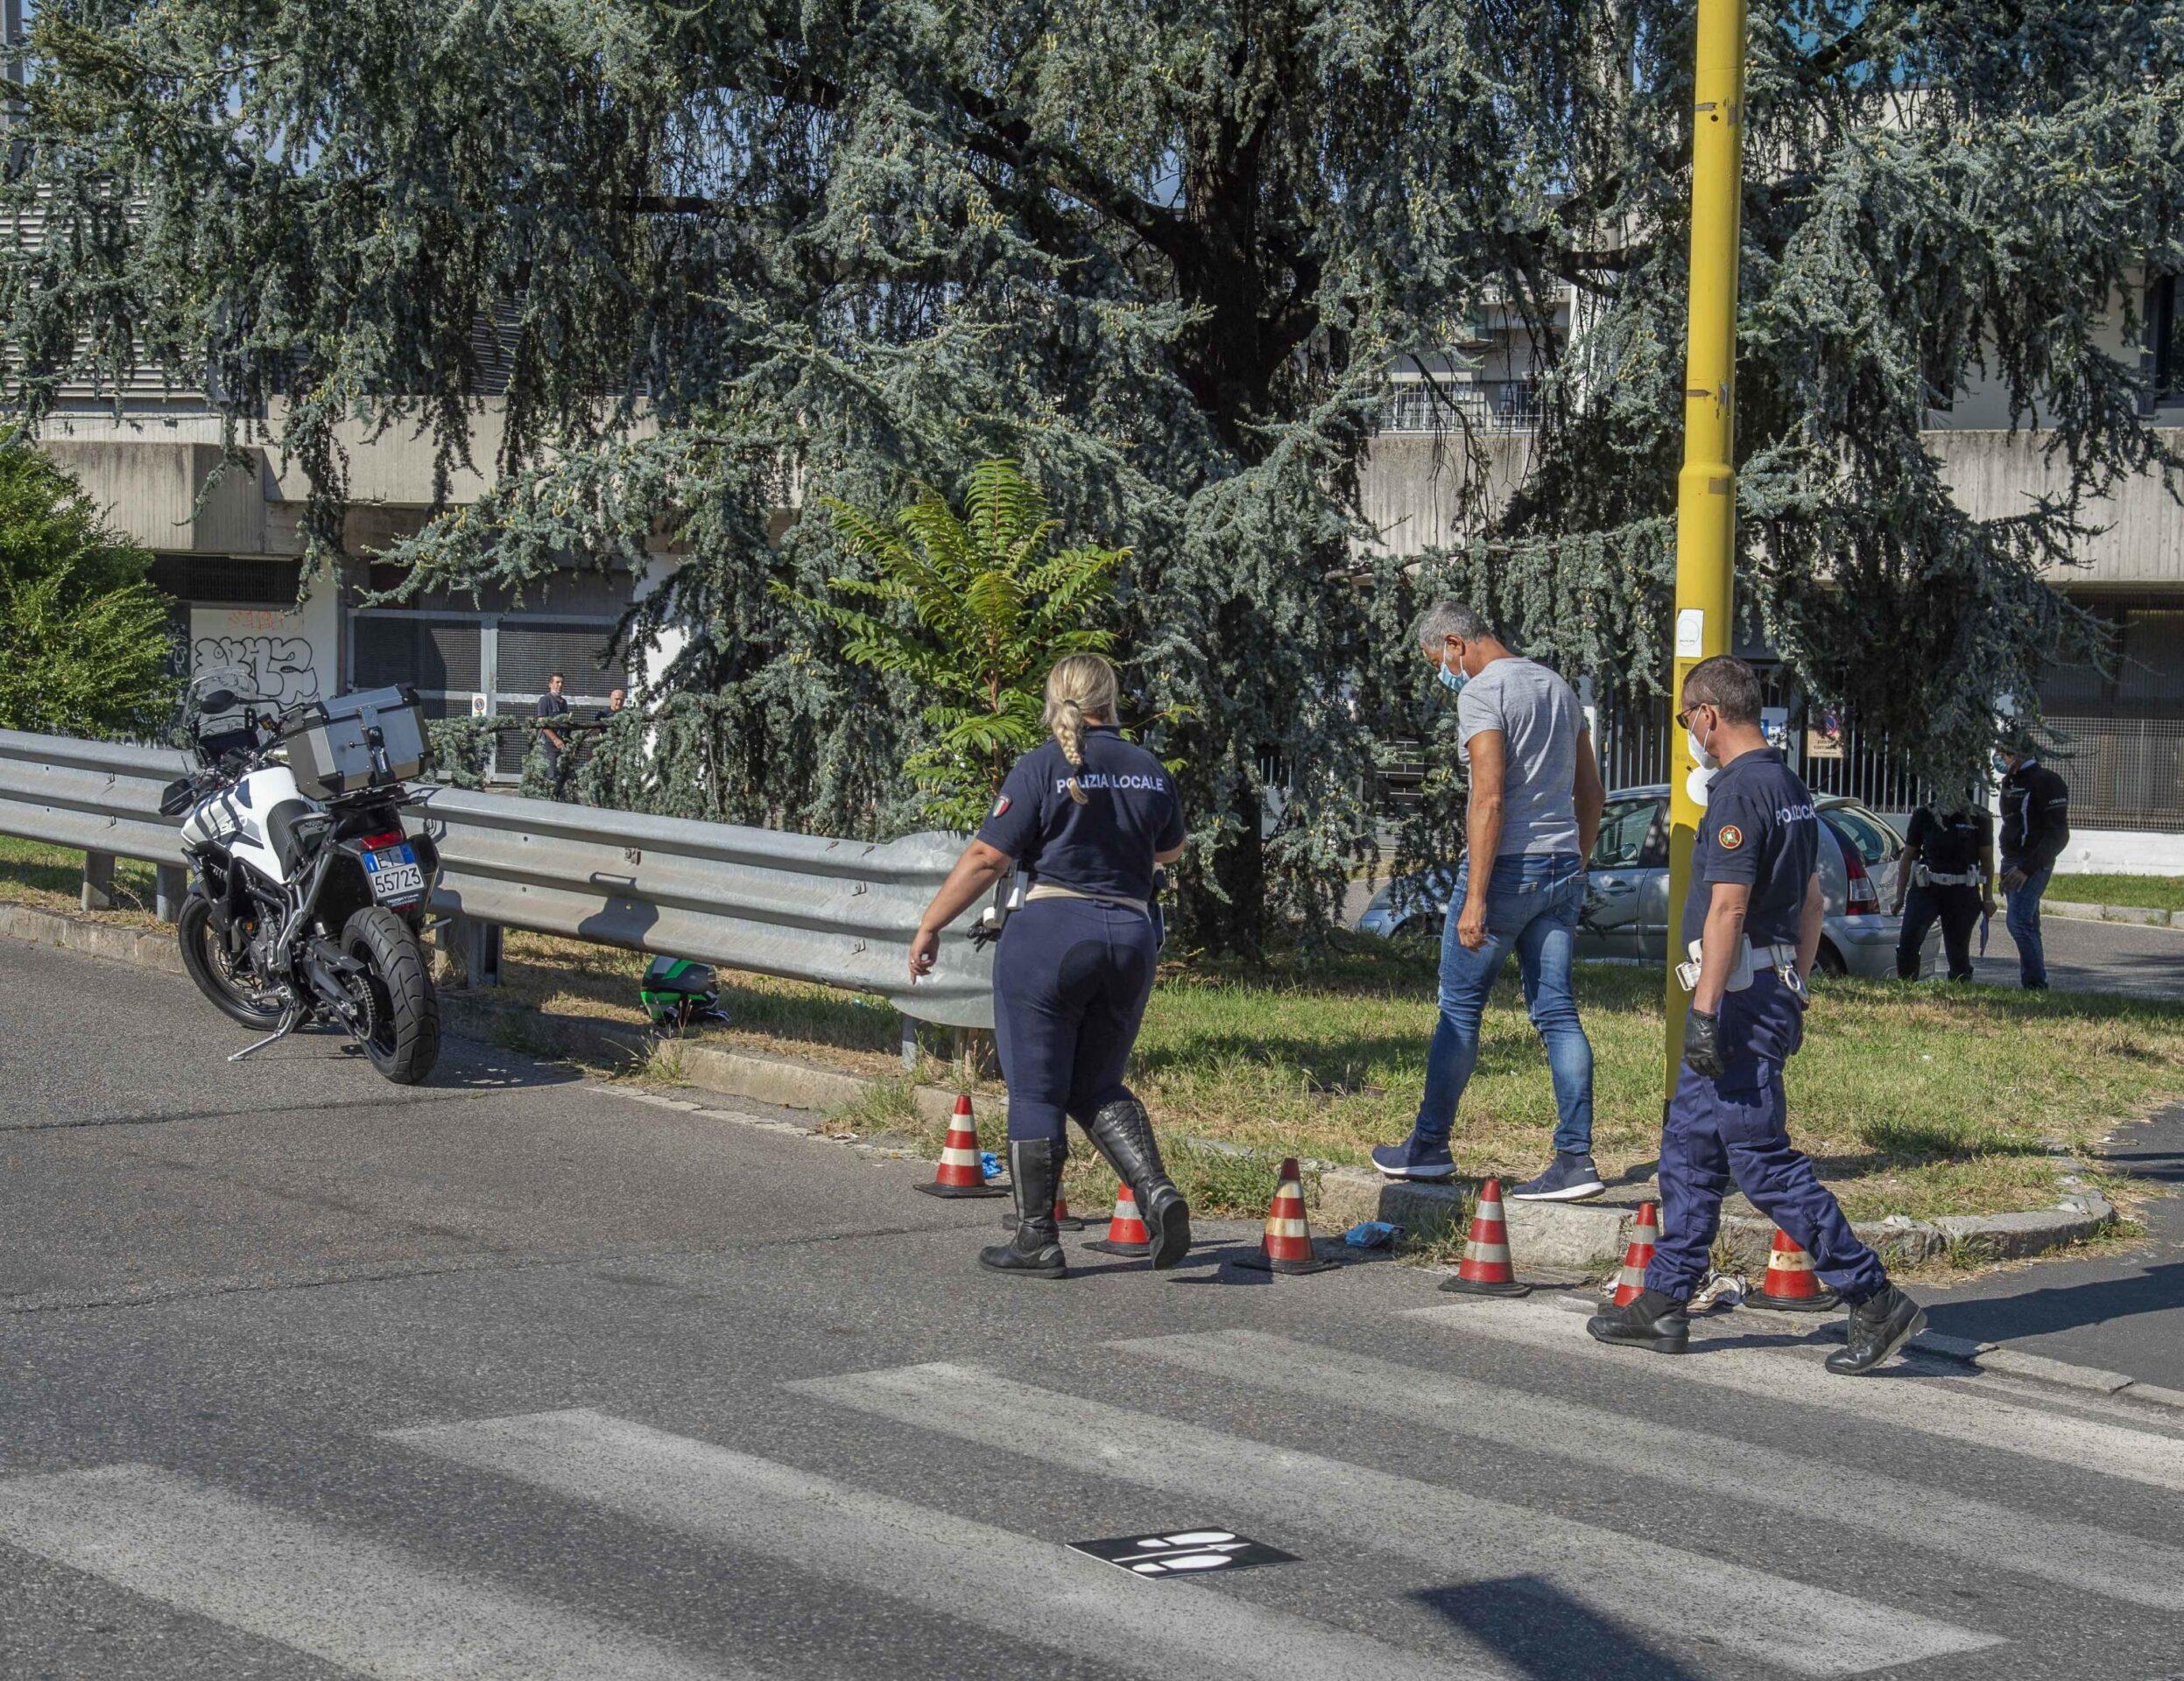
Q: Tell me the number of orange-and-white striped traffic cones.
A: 7